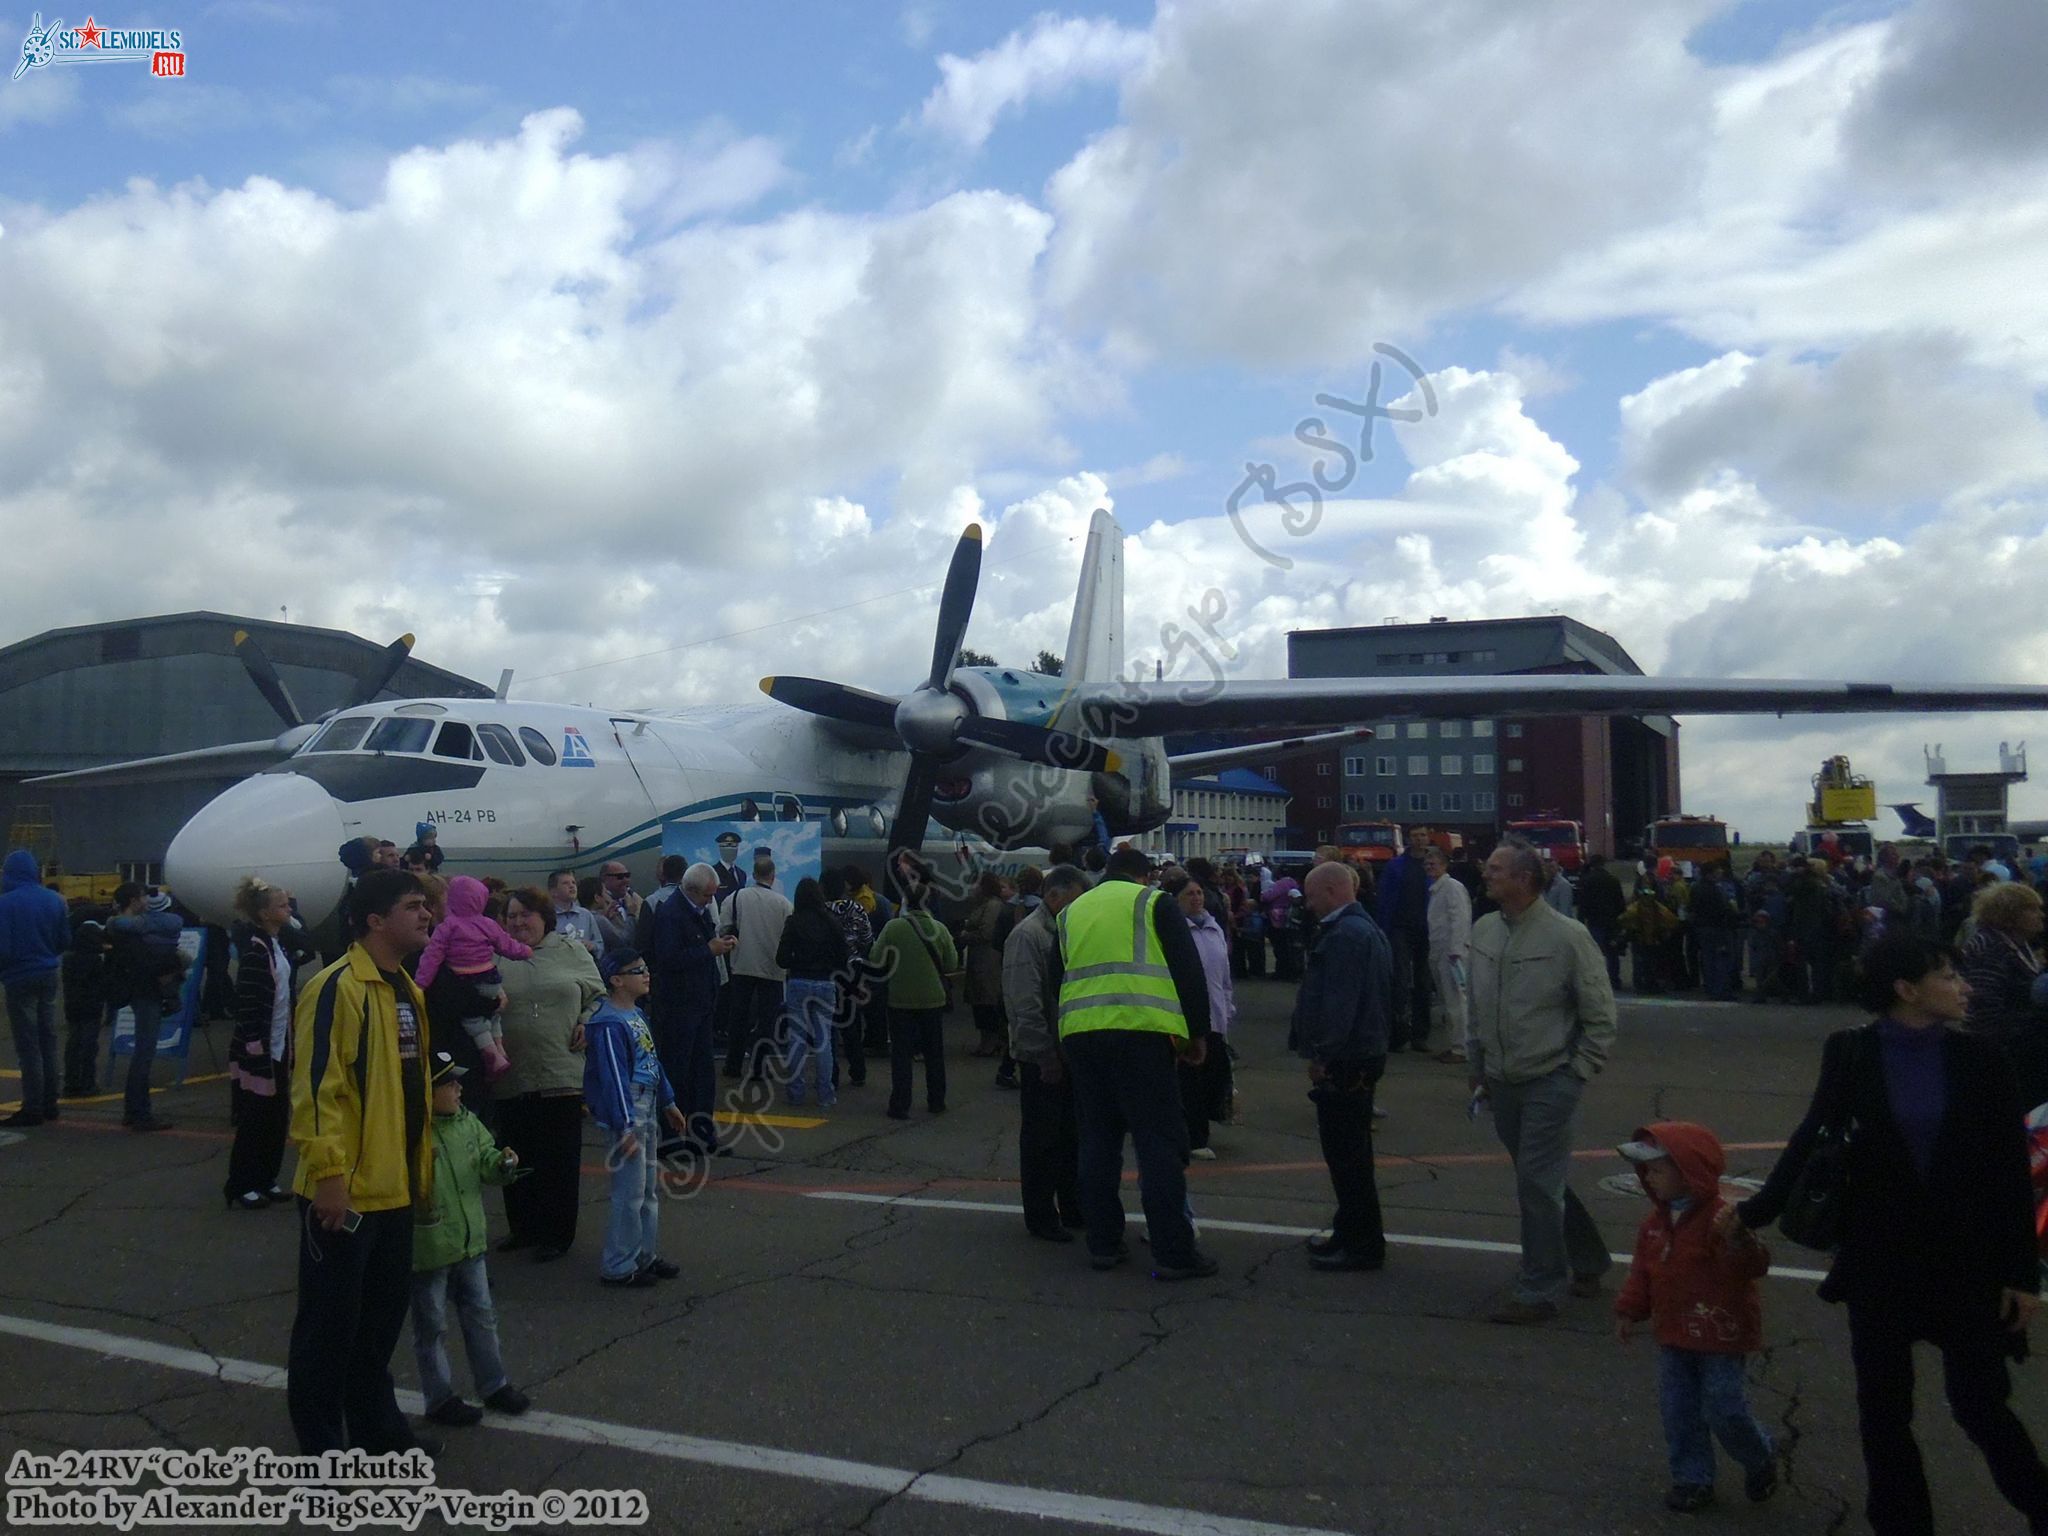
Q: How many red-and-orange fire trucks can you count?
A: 3